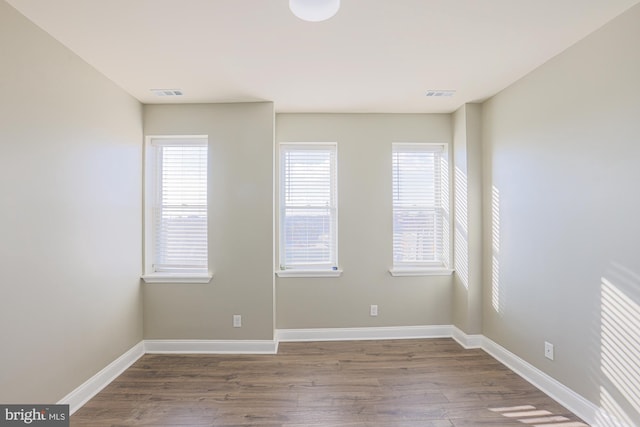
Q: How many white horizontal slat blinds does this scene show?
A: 3